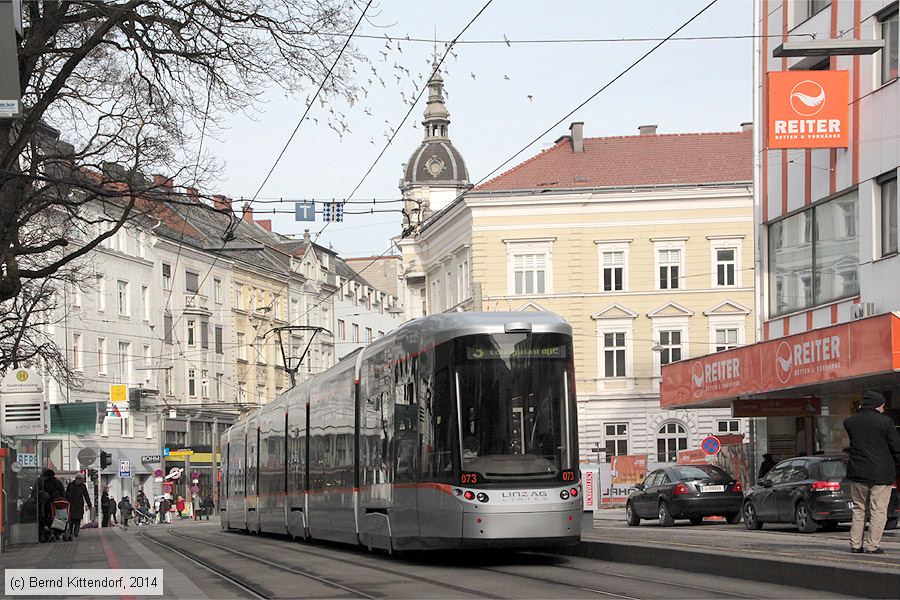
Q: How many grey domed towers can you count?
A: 1